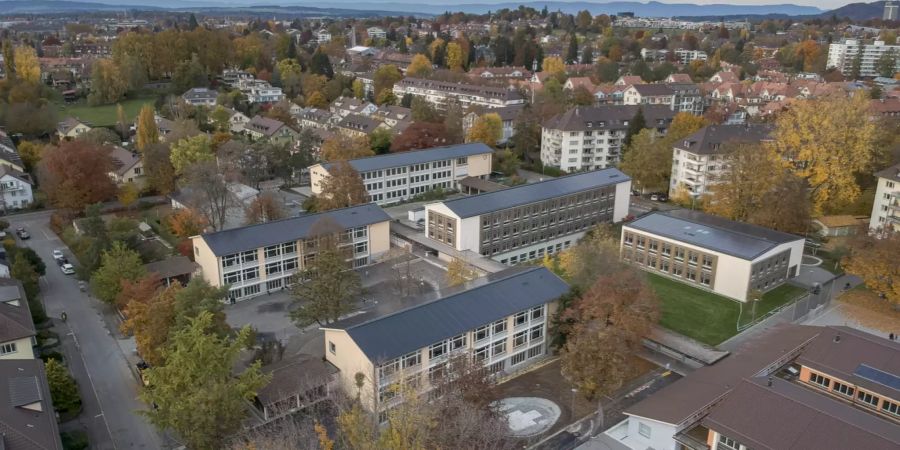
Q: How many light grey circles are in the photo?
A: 1